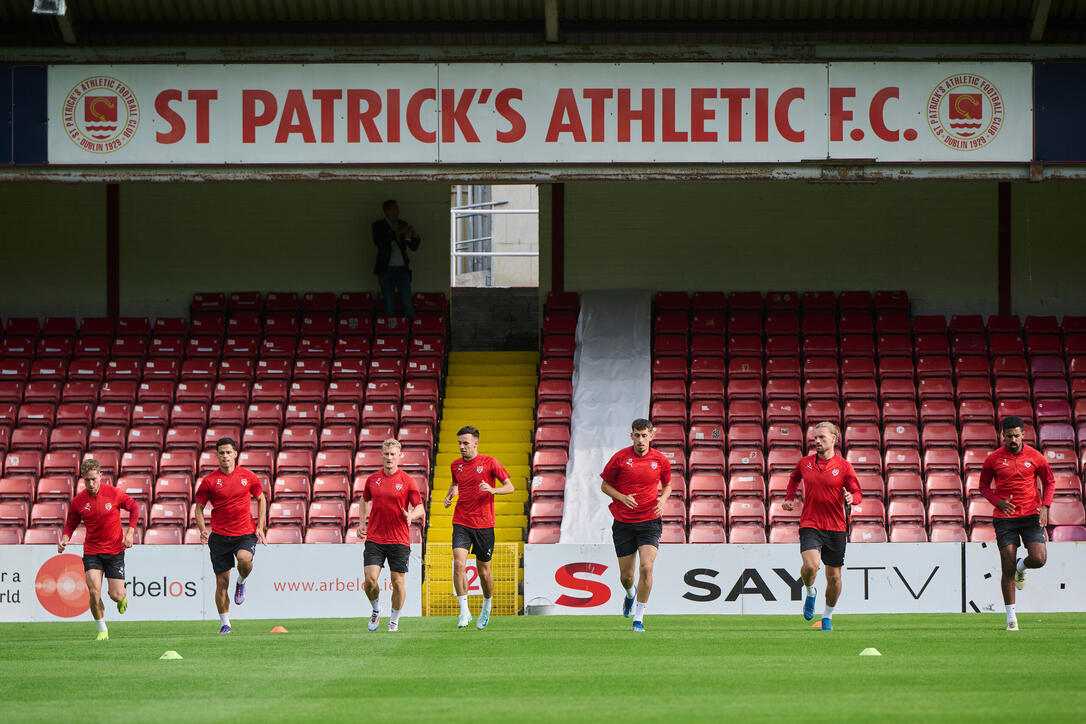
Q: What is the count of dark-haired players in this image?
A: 4